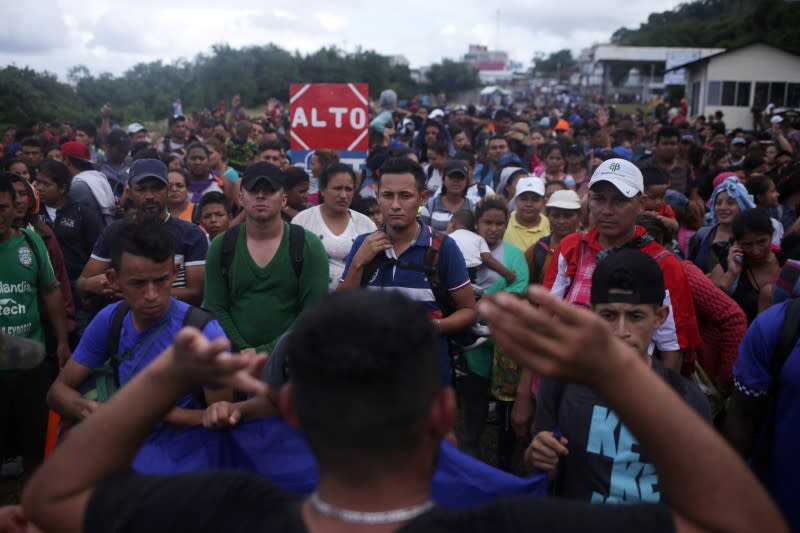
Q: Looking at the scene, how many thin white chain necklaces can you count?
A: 1